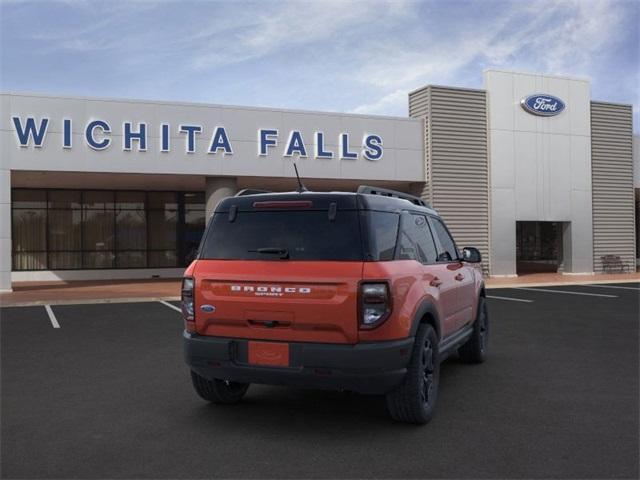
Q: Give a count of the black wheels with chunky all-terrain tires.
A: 3